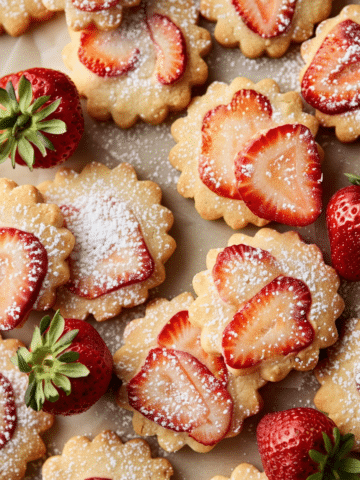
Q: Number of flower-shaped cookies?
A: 14